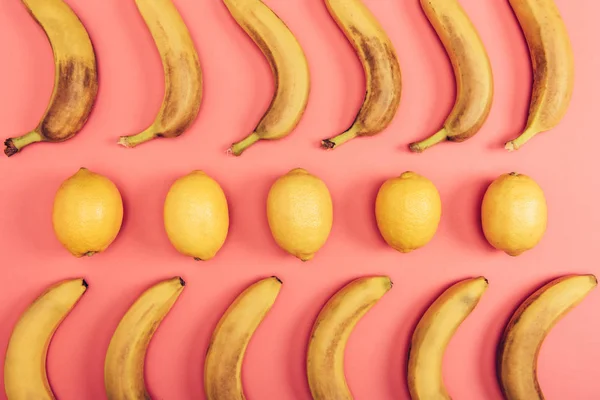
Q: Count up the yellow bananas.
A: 12